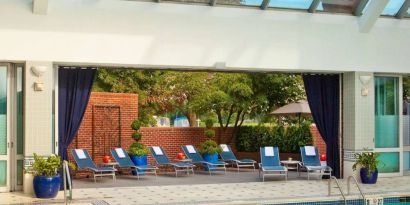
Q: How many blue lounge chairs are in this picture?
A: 7